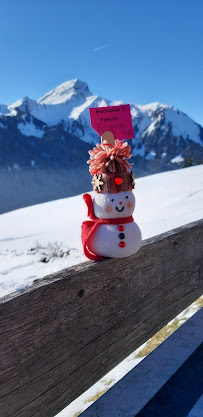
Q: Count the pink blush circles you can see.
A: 2